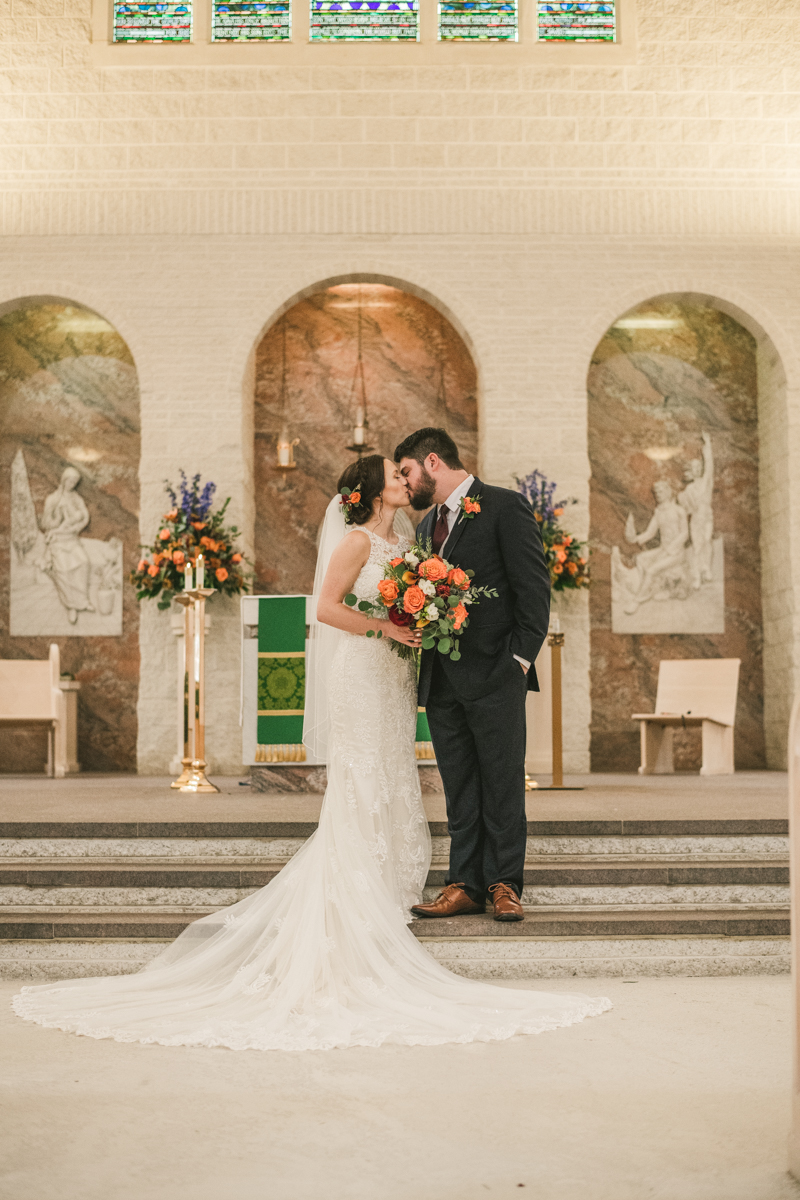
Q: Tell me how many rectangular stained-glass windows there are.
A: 5